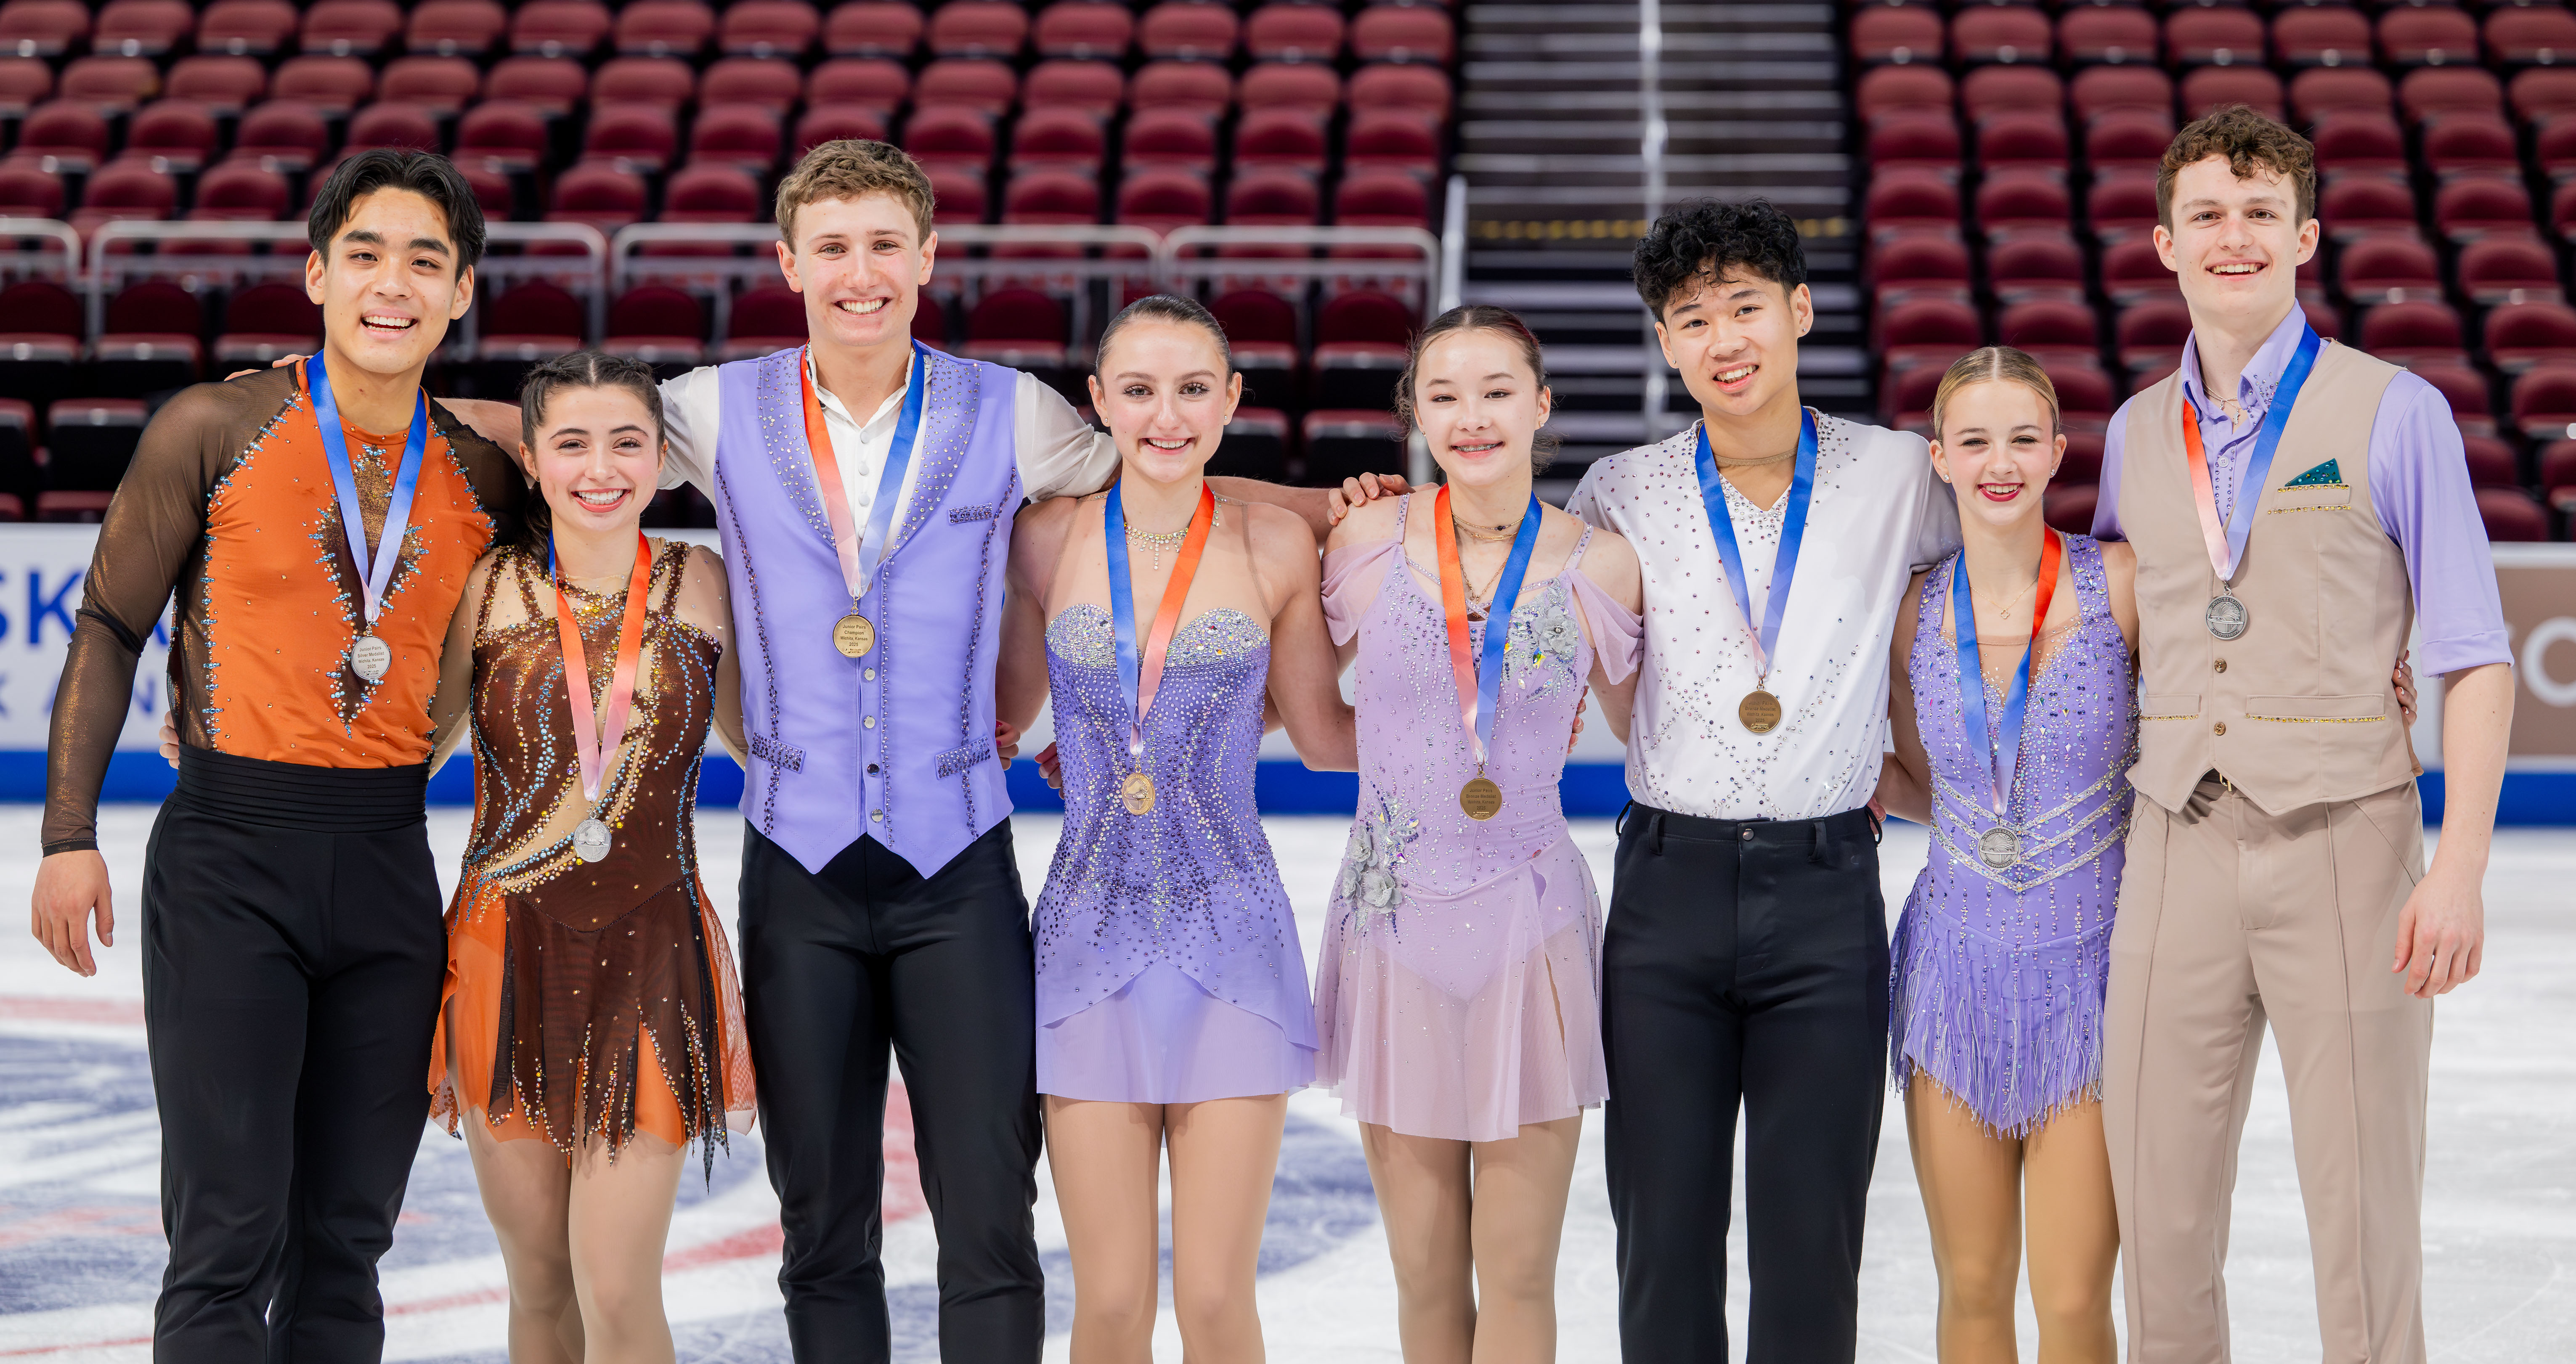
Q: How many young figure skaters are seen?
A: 8